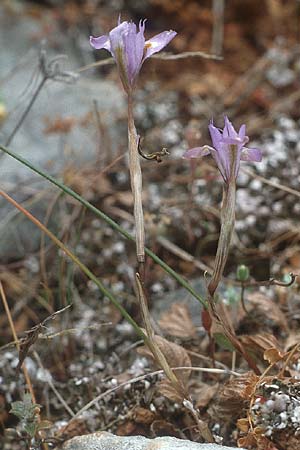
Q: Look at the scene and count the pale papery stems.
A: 2